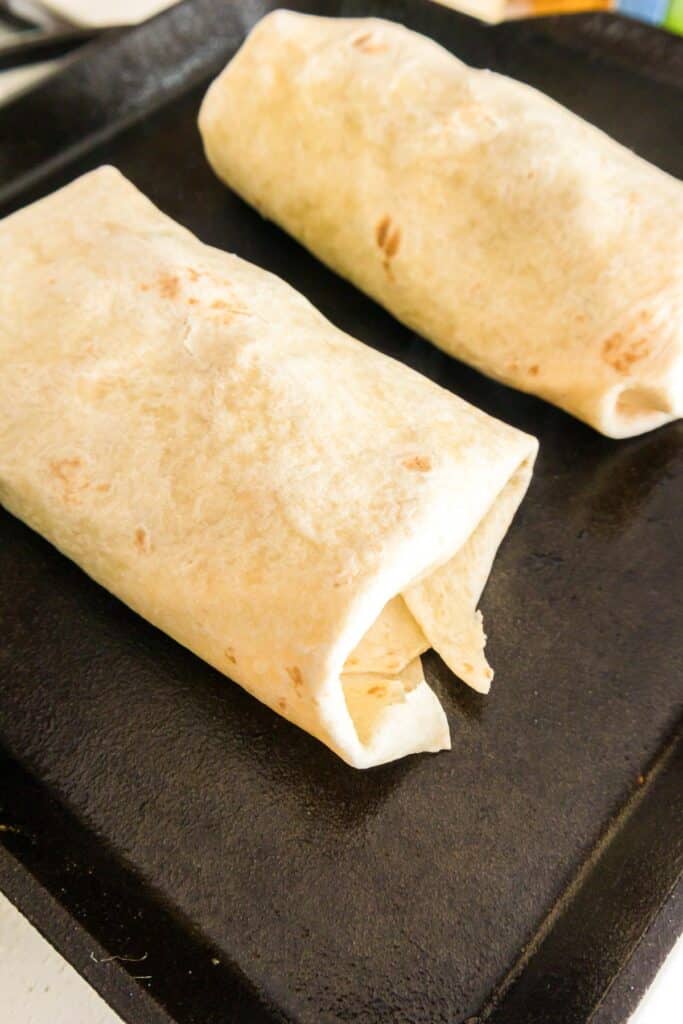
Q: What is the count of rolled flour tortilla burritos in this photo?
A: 2